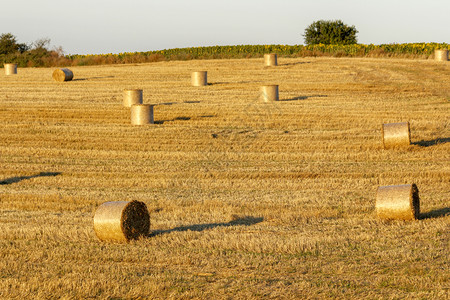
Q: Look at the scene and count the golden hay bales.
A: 11